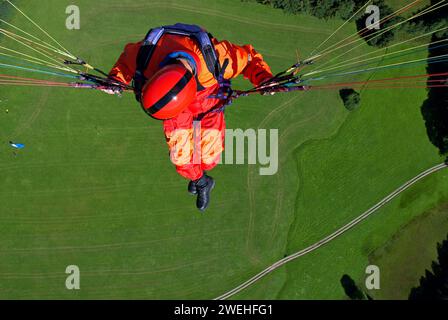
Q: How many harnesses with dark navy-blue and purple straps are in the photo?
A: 1